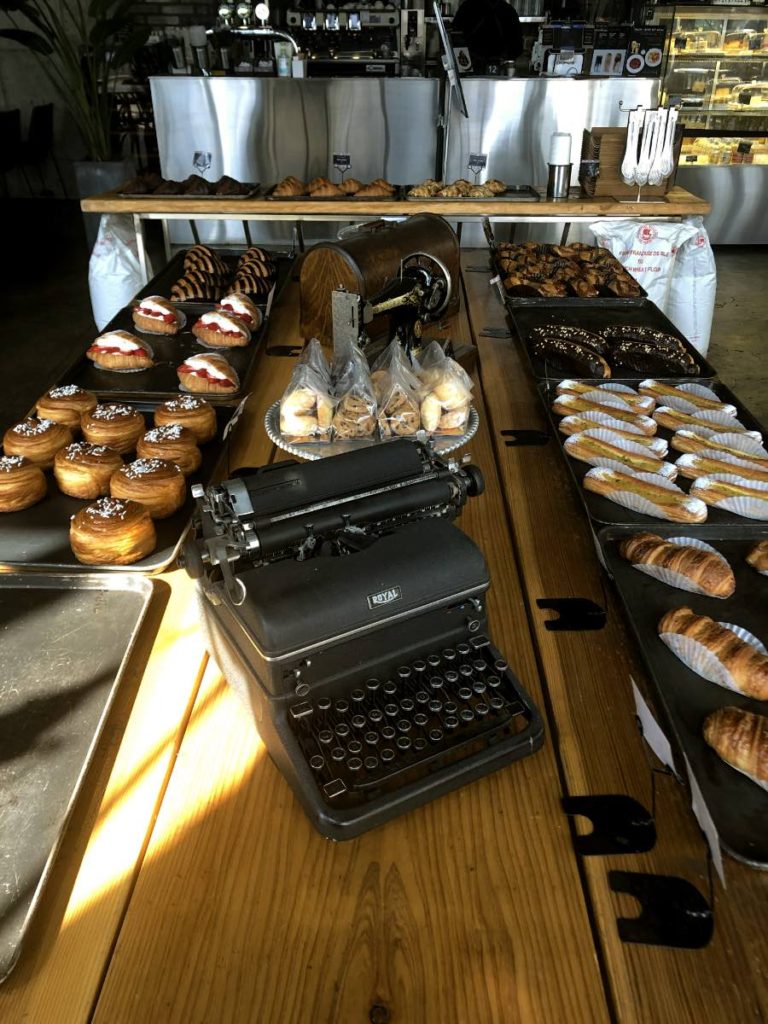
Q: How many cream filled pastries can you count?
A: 5